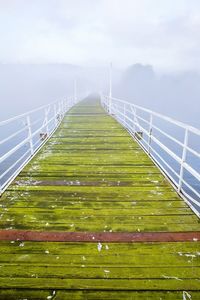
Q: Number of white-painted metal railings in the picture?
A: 2